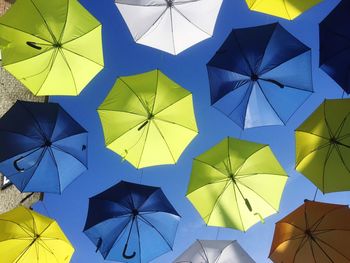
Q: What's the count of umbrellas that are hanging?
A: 13